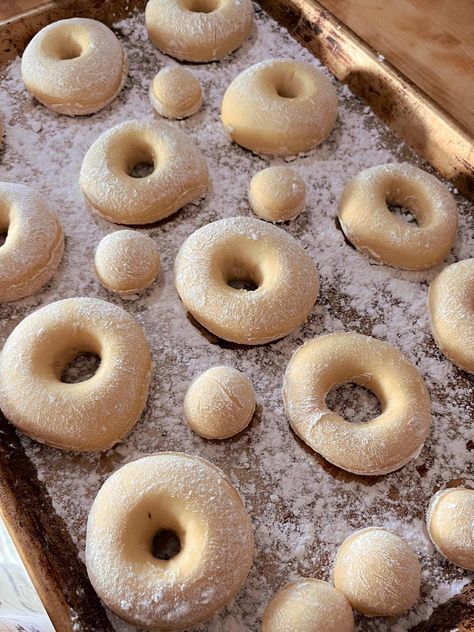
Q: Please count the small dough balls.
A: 7